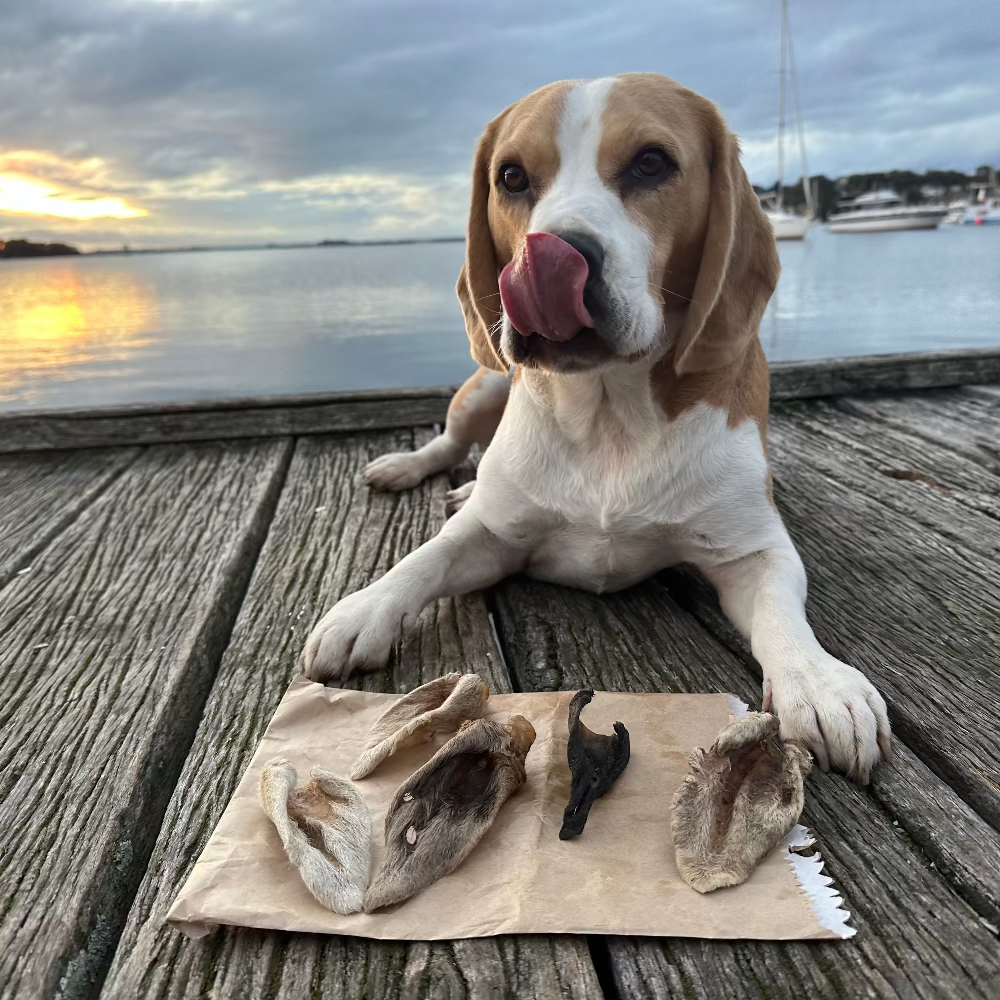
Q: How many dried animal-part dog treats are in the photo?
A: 5